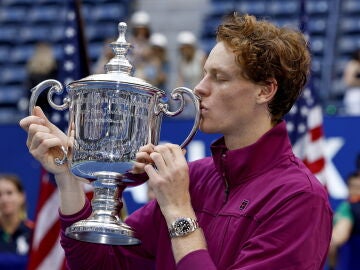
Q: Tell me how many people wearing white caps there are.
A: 3